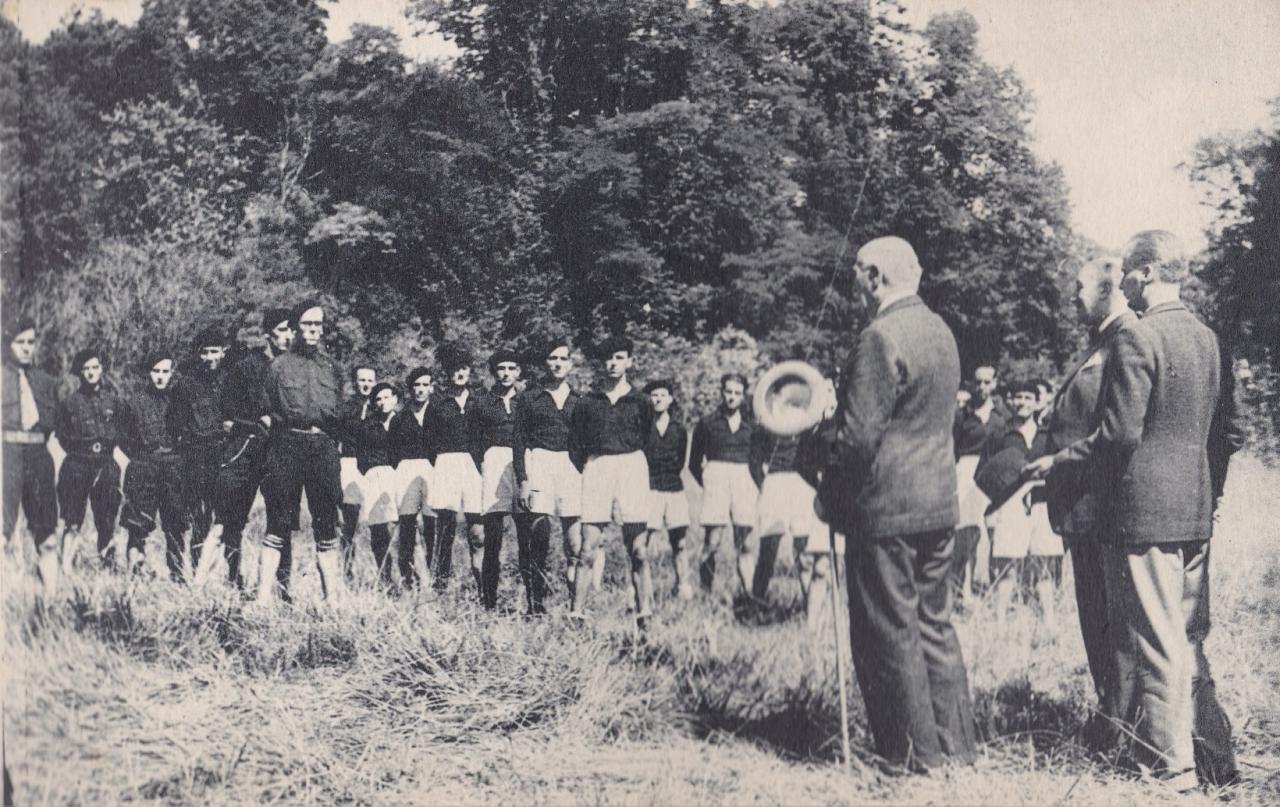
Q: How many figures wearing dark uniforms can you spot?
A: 6